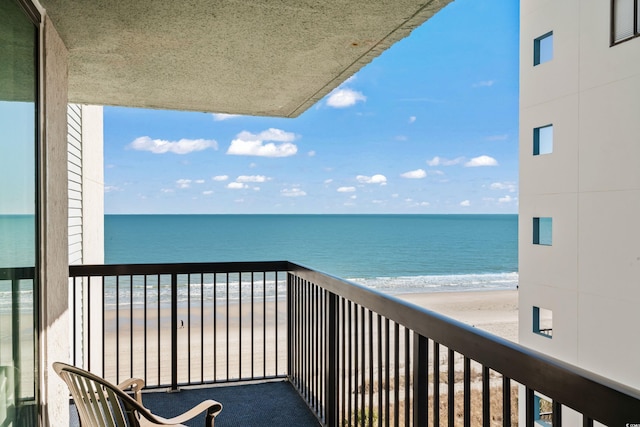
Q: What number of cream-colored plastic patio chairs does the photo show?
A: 1